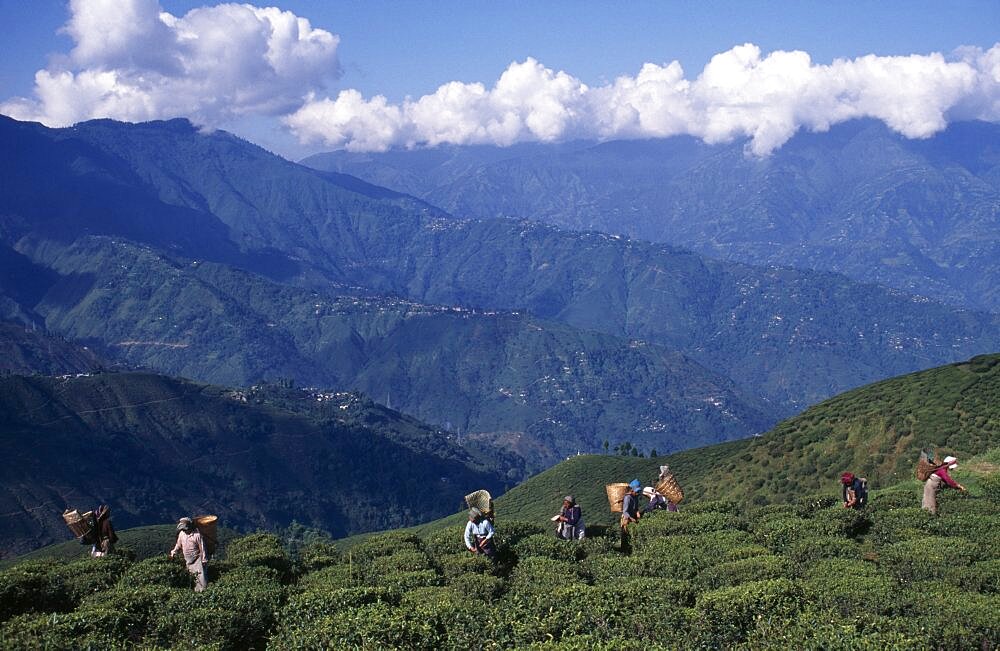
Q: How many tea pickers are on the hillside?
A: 8